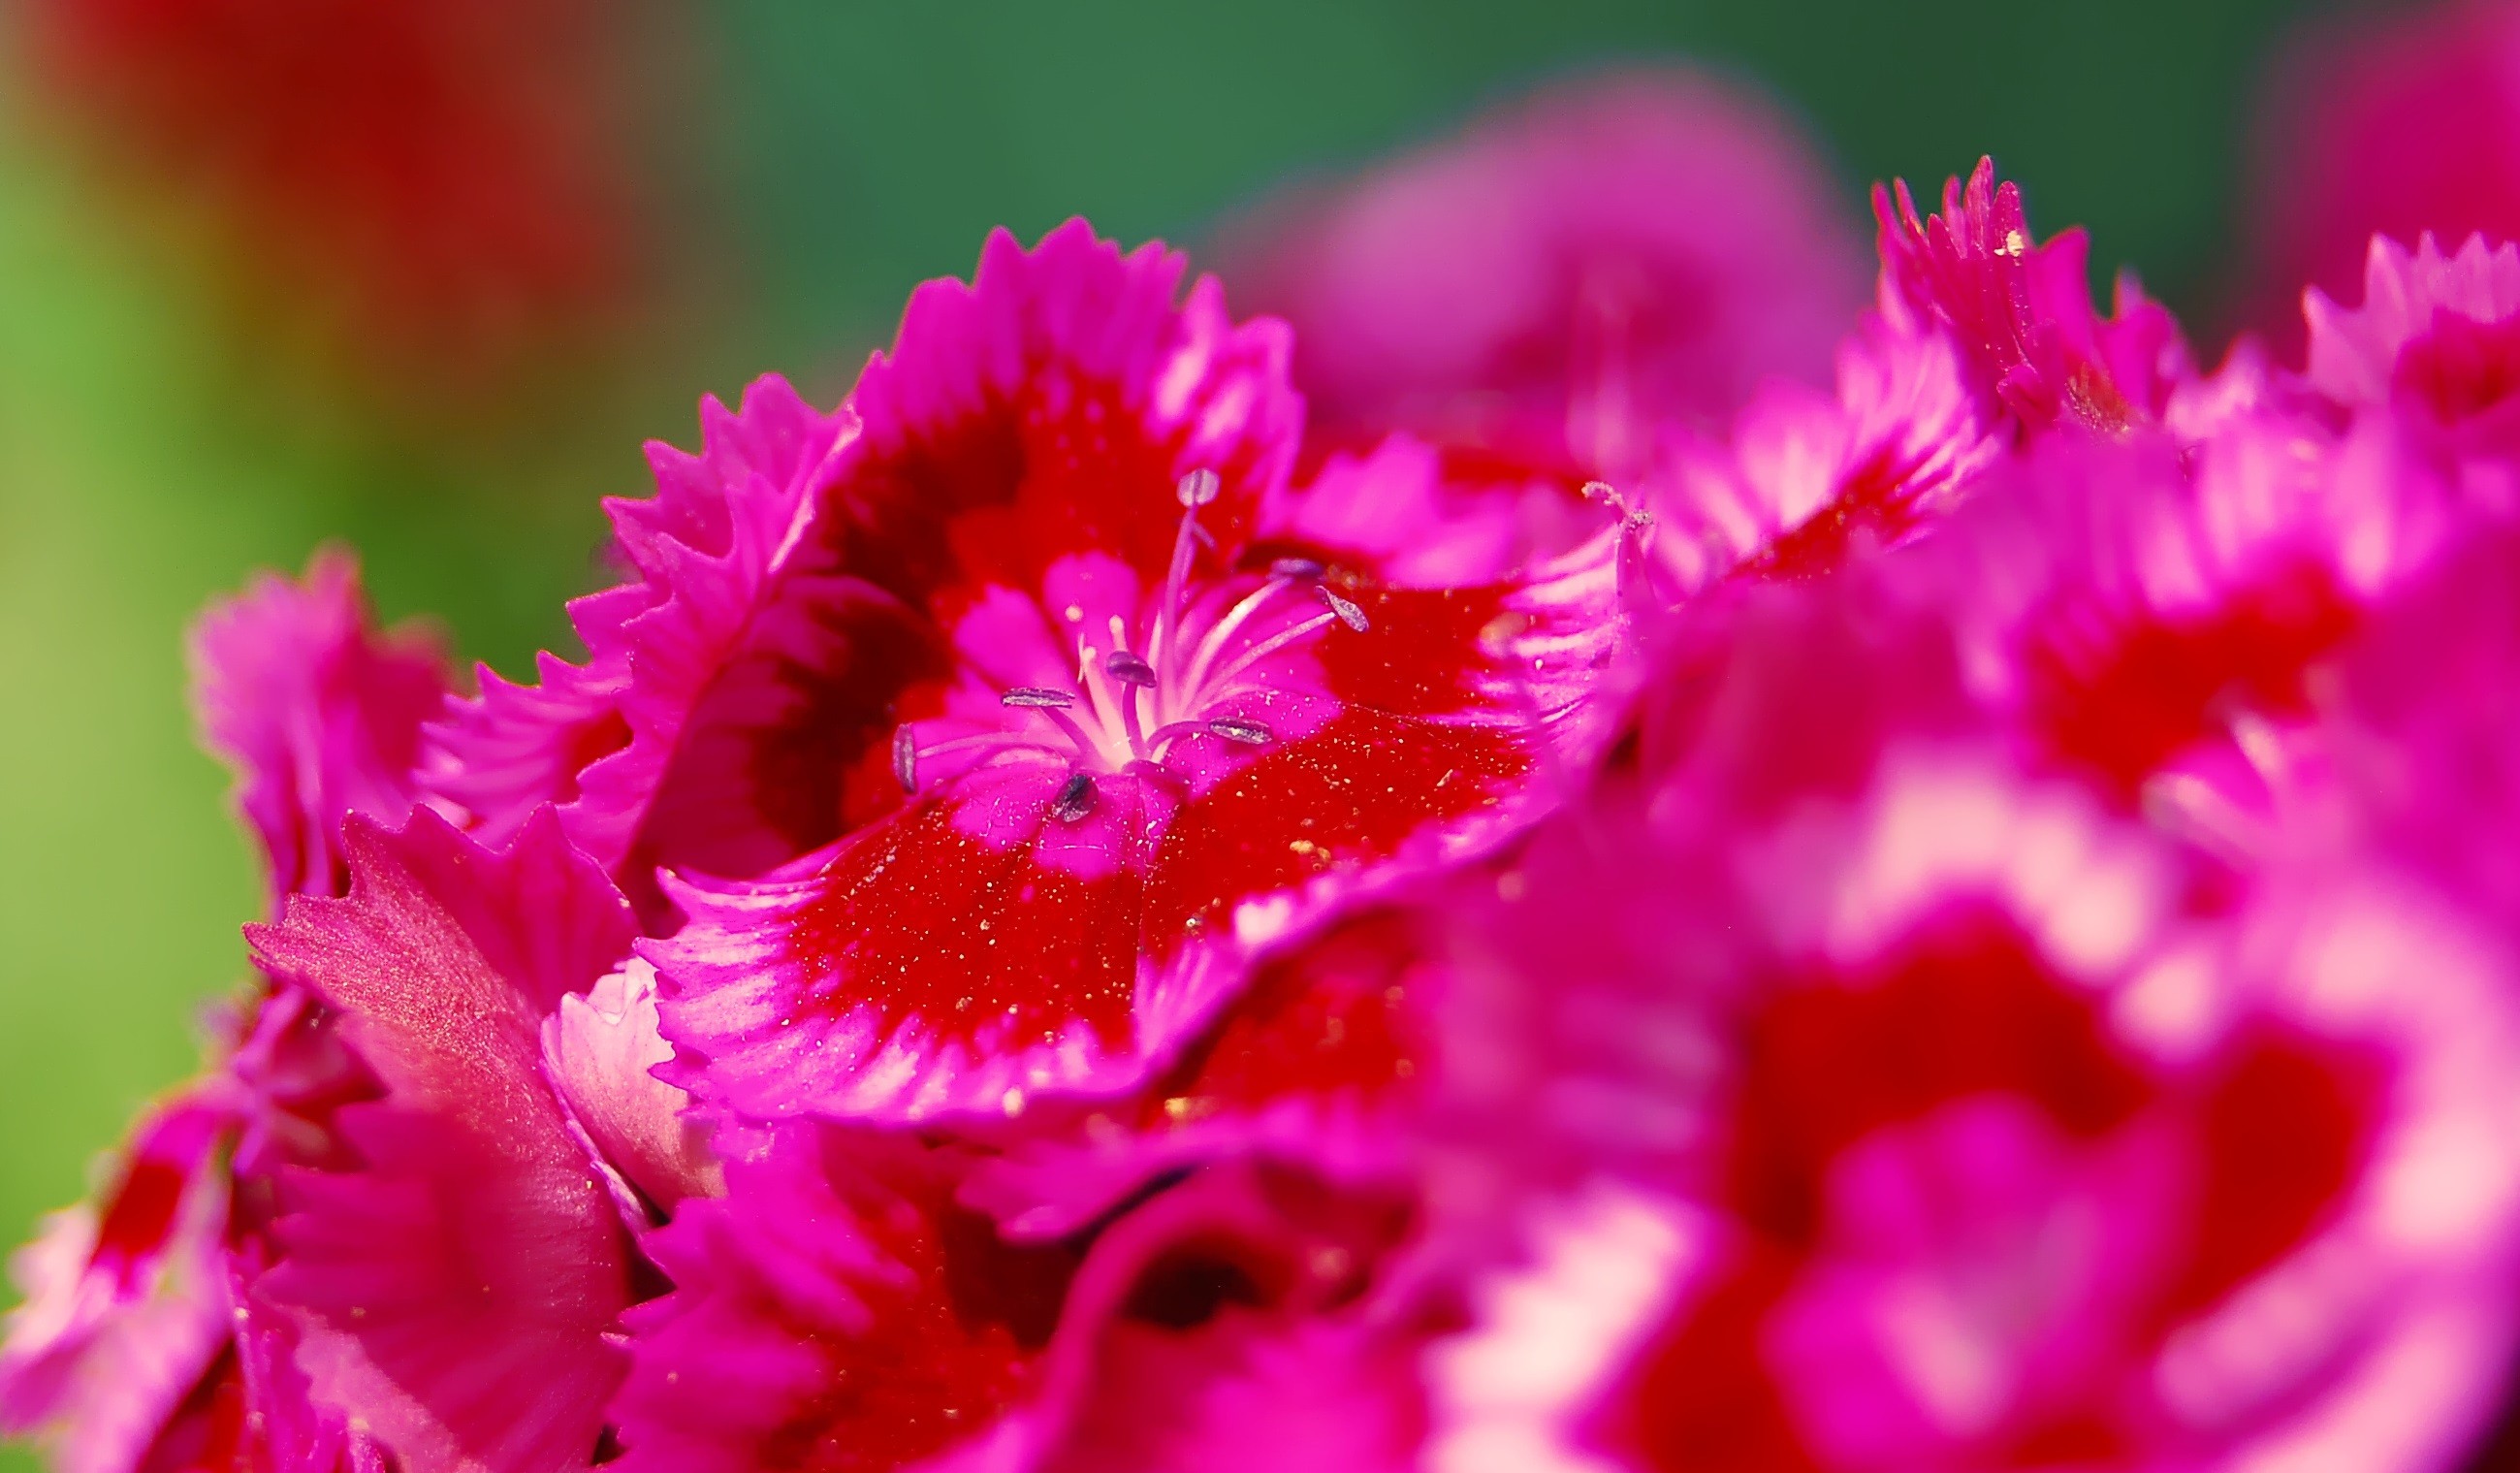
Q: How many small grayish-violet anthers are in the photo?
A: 8